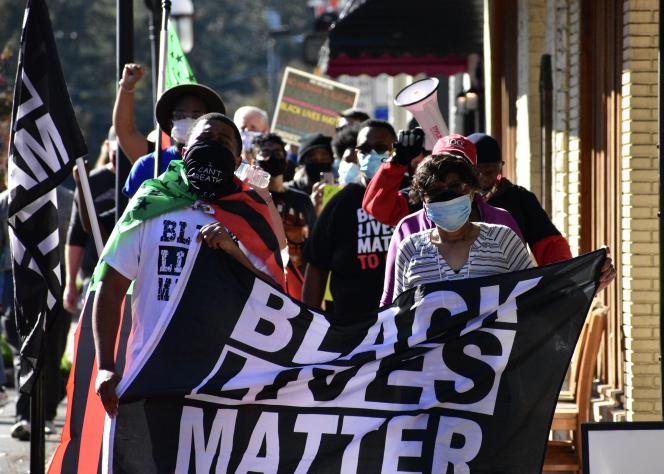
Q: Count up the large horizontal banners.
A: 1